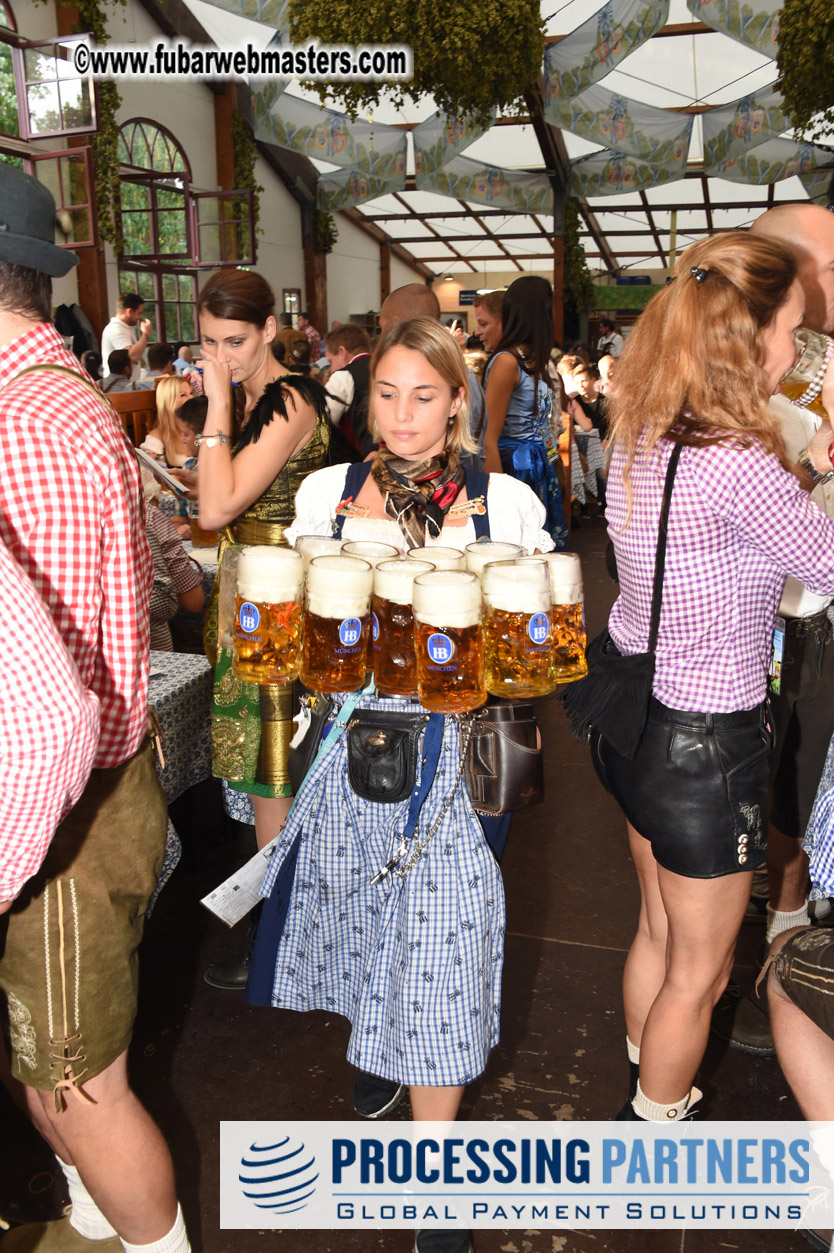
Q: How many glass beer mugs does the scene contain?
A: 12